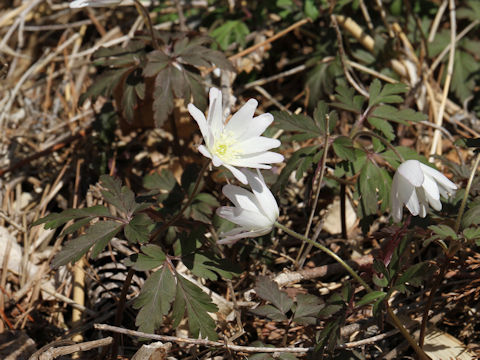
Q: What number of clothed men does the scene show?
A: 0